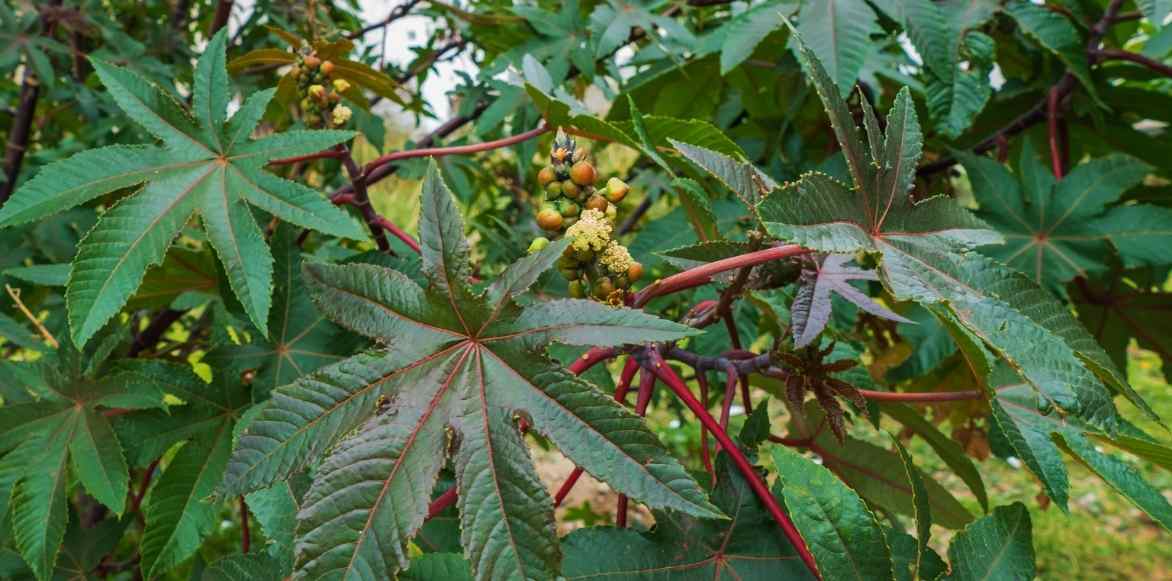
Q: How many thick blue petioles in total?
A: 0